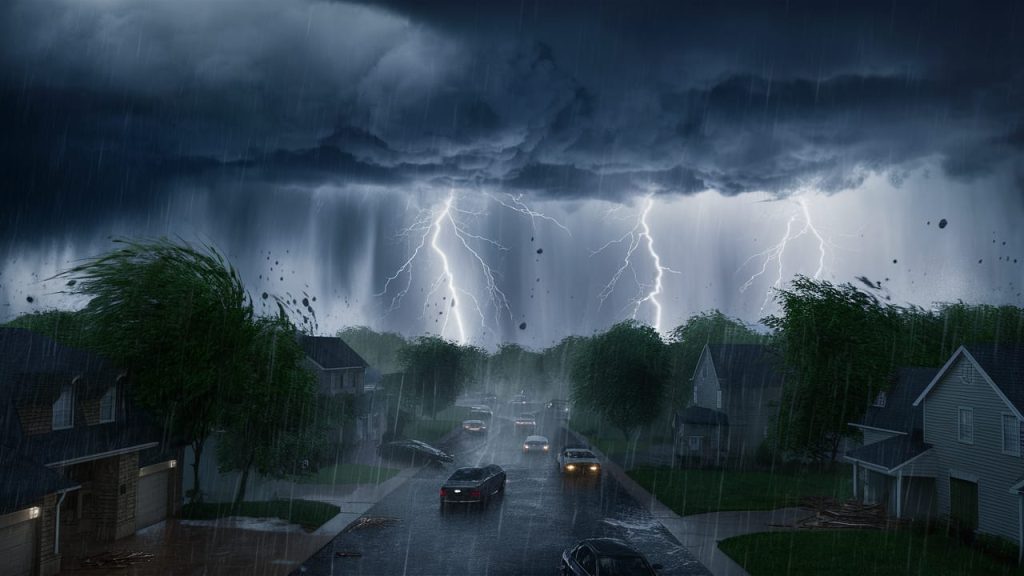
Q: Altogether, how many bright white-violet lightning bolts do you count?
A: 3